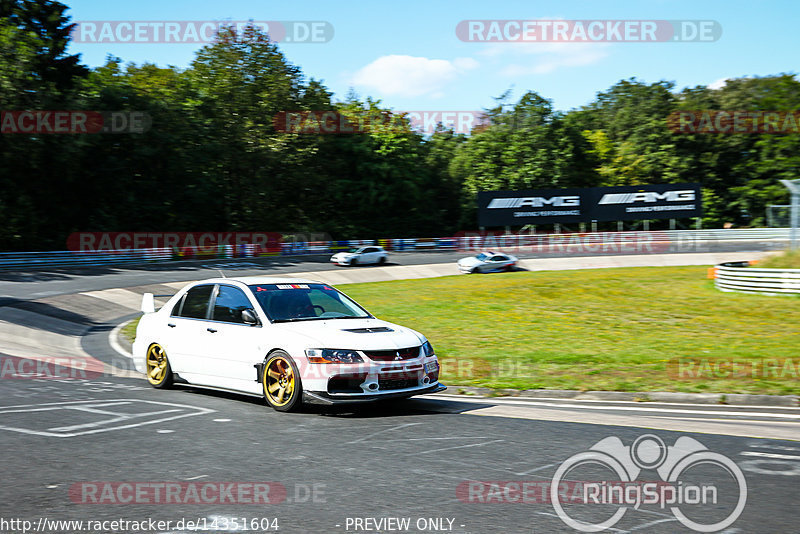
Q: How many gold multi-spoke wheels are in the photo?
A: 2